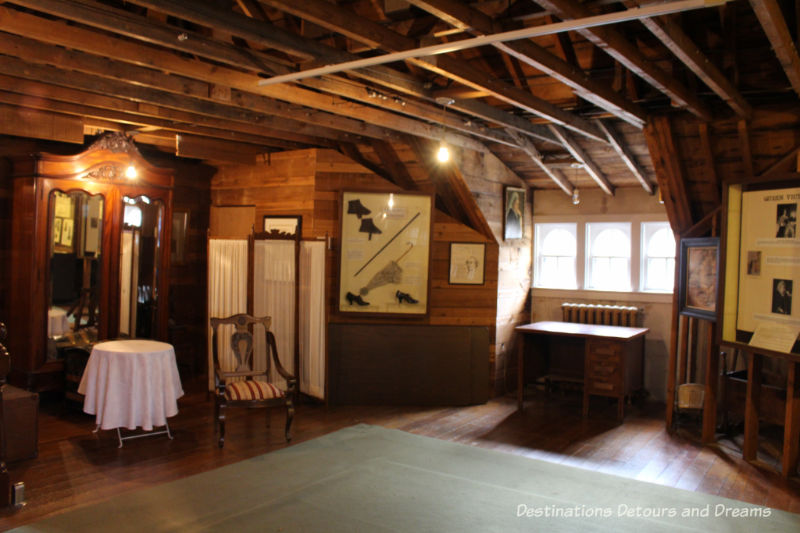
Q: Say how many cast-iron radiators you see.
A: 1